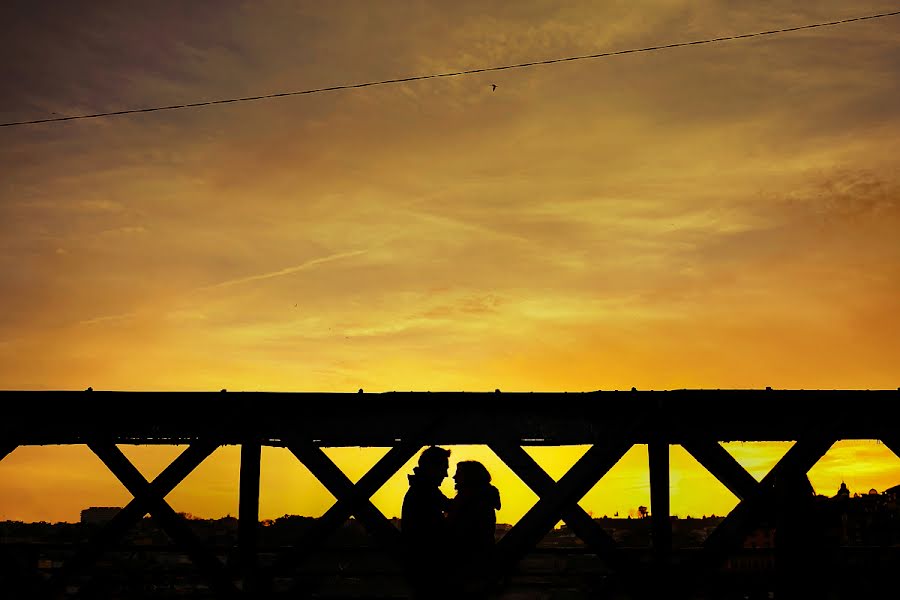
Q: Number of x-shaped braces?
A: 4